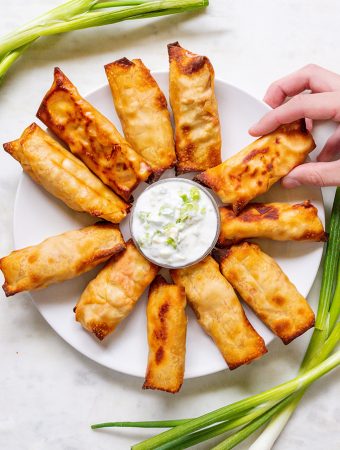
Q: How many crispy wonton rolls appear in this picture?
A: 11